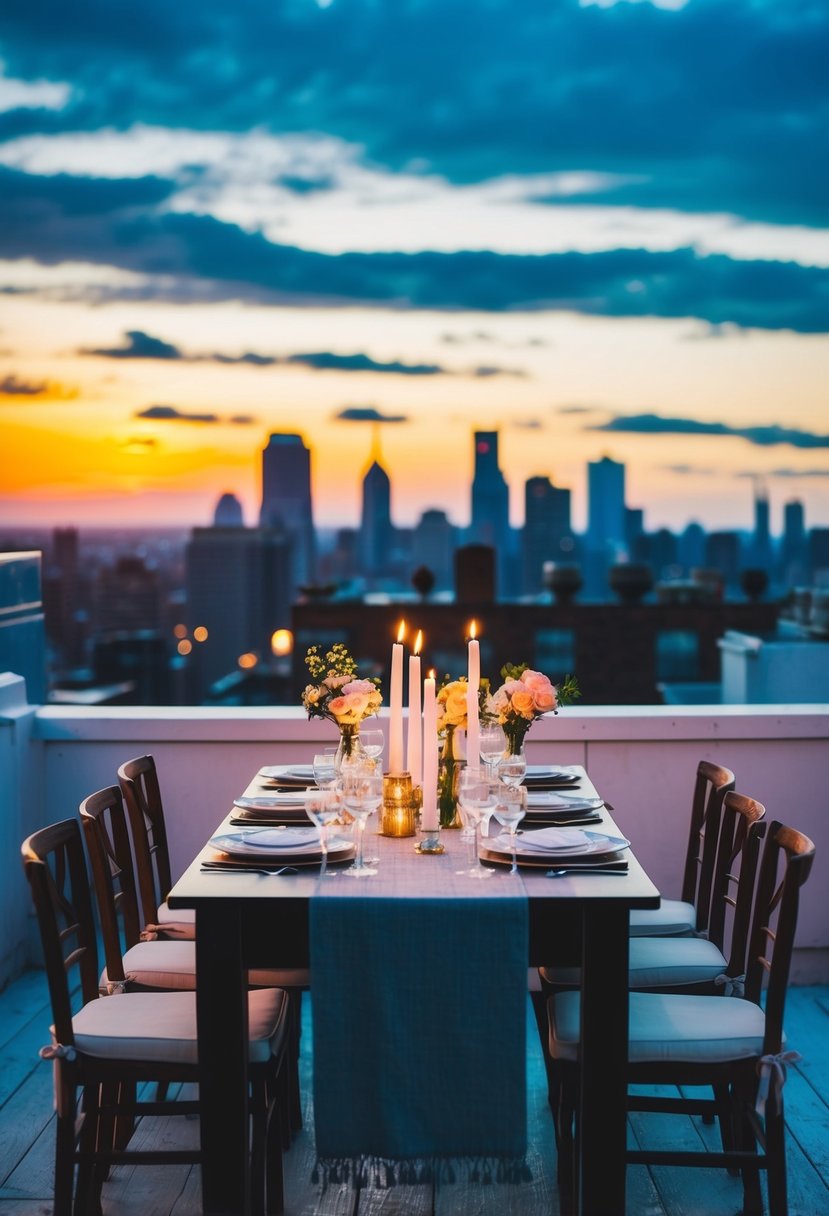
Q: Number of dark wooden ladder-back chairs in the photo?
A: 6